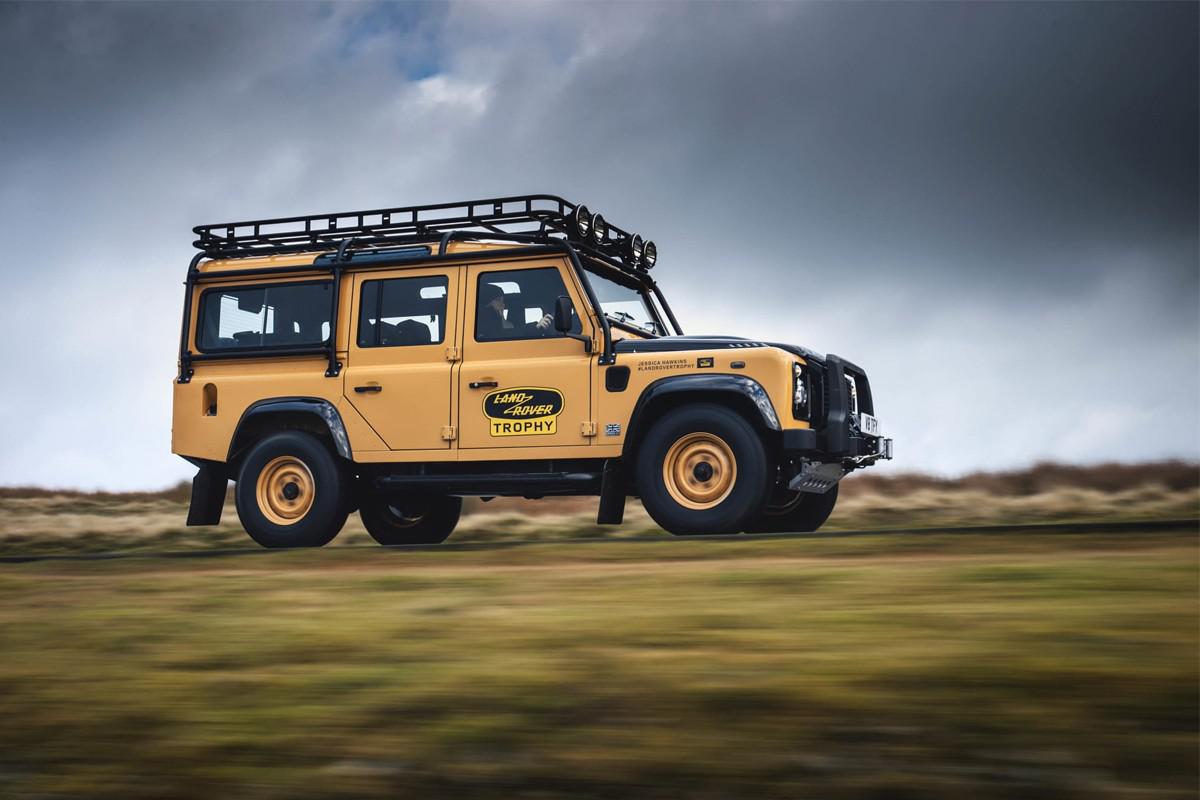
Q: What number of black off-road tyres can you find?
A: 4